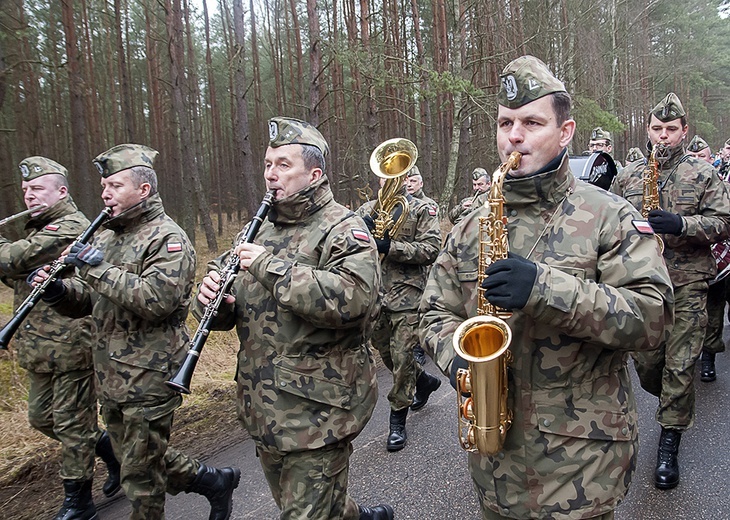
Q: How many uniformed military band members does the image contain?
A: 12